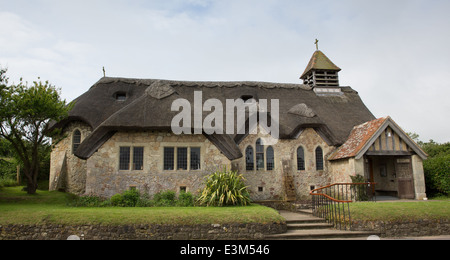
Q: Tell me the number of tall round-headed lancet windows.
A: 6